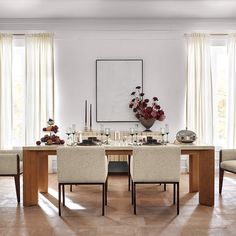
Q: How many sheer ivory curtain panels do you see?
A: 4